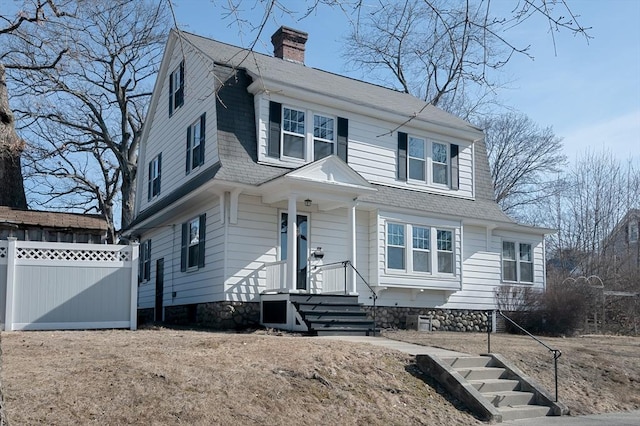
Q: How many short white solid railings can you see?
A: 2